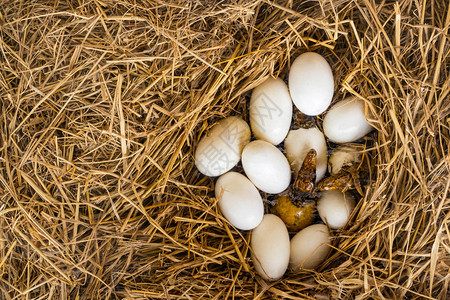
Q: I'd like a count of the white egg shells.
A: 11